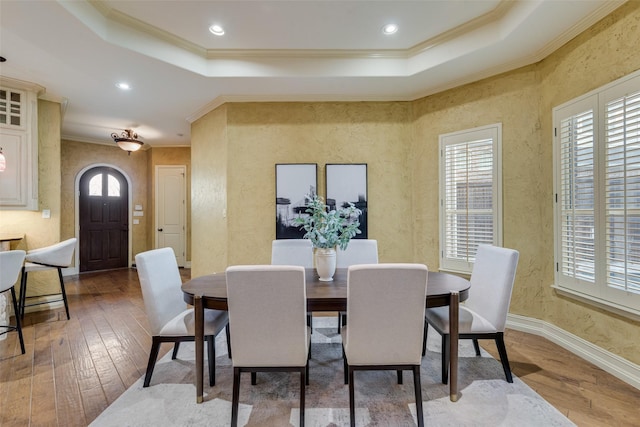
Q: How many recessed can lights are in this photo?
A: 3